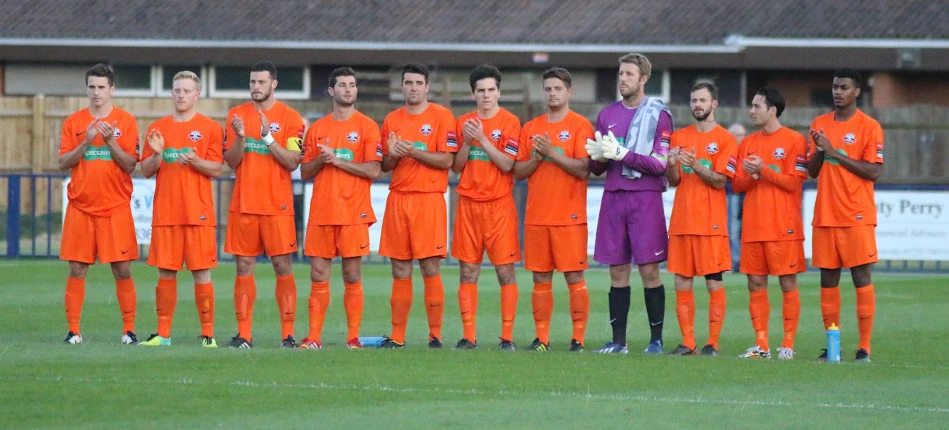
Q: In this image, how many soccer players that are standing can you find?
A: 11